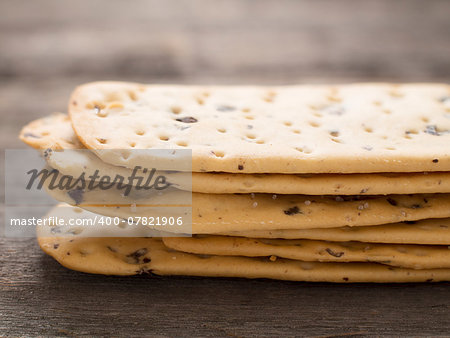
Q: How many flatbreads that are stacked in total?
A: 6